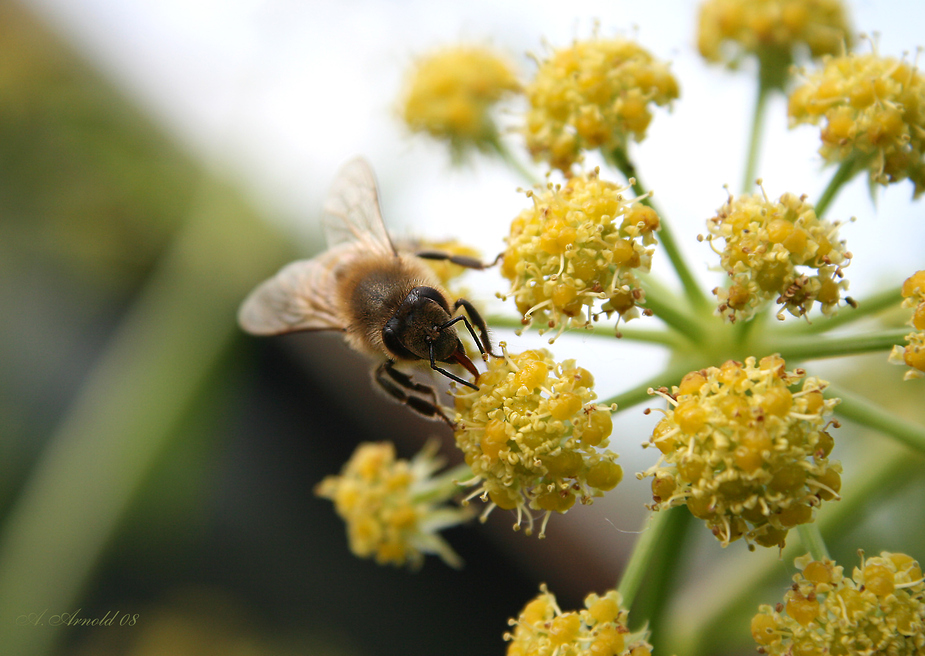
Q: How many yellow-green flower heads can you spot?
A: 13